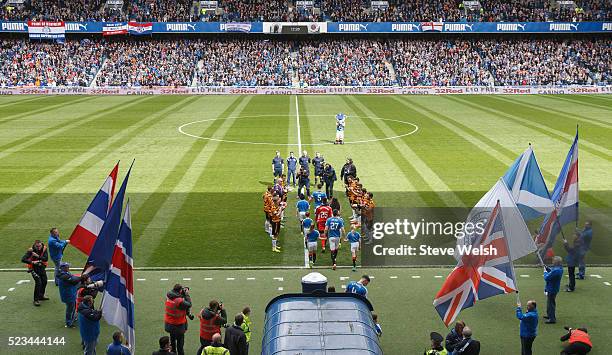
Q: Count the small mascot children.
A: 4